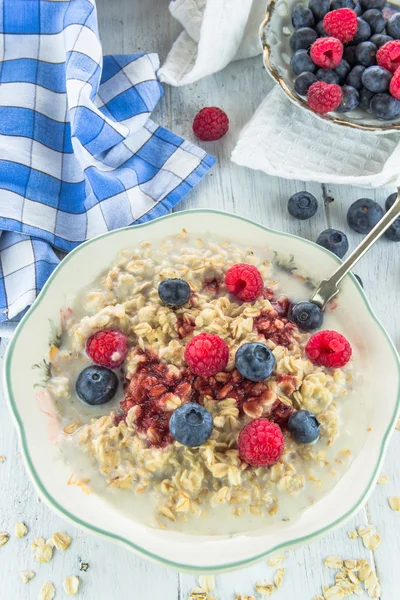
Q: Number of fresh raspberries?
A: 11